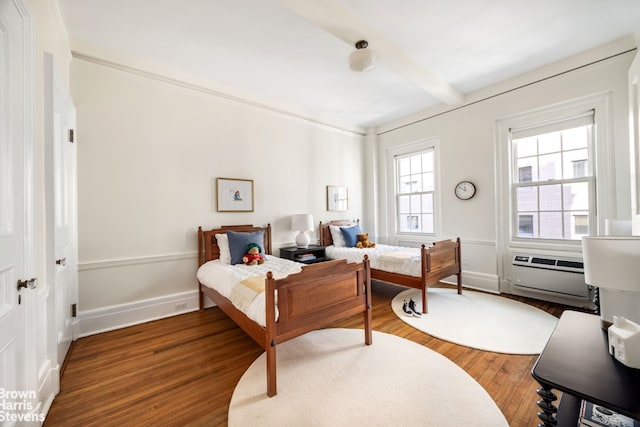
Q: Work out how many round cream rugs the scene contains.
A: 2